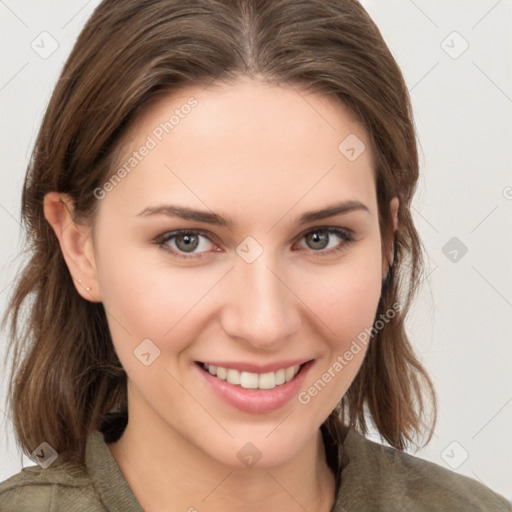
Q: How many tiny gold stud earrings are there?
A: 2